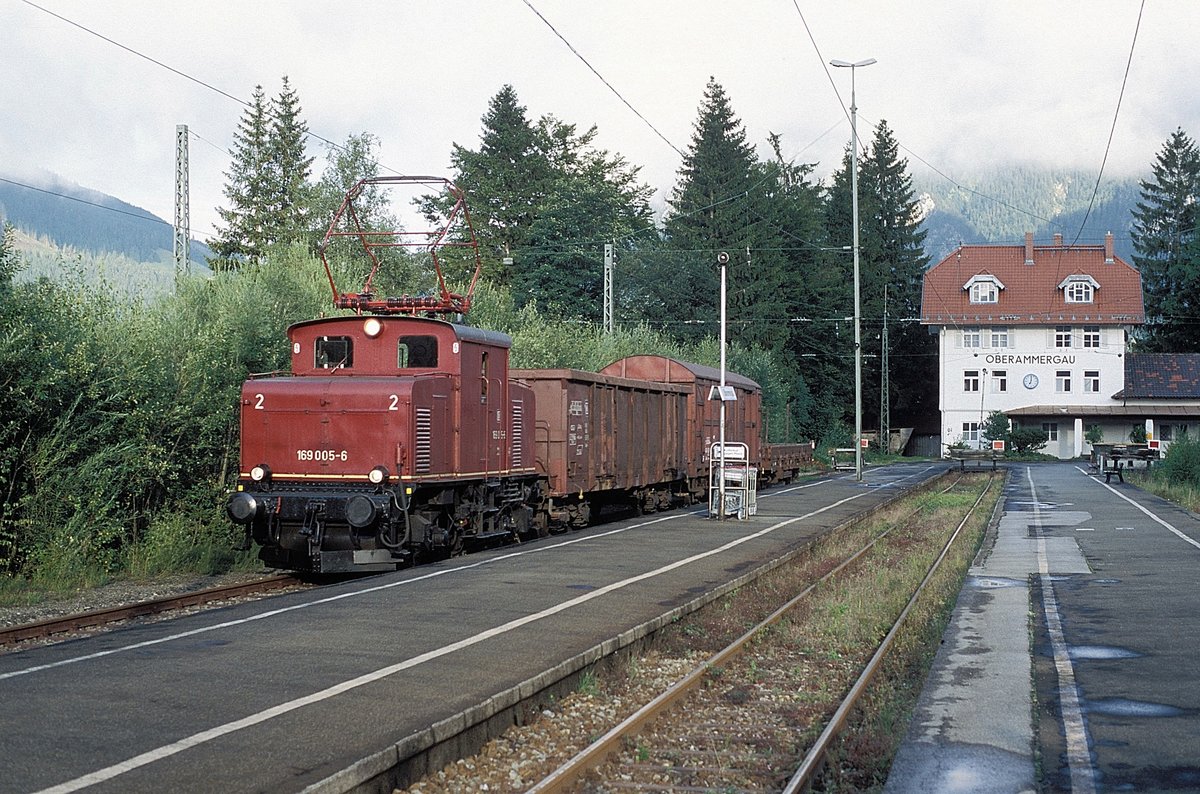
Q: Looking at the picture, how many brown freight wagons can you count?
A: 3